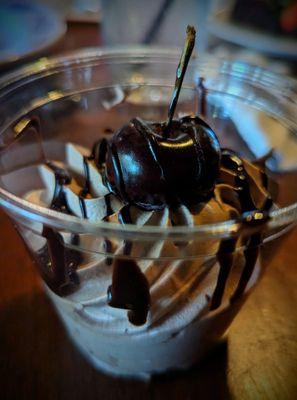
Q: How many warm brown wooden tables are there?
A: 1